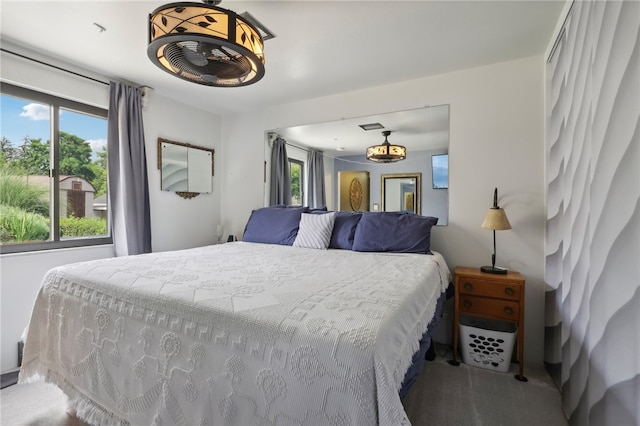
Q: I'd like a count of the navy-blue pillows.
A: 3